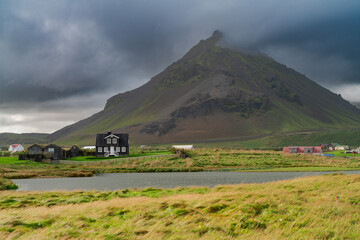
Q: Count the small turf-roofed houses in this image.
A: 3